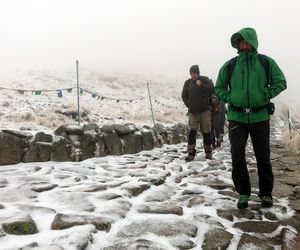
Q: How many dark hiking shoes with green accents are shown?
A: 2